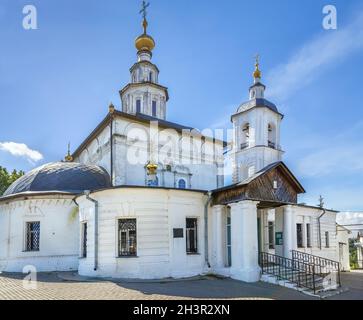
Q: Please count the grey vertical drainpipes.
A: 3